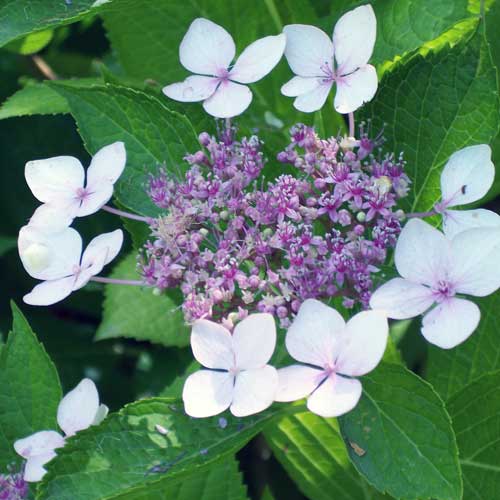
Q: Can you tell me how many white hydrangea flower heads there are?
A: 9